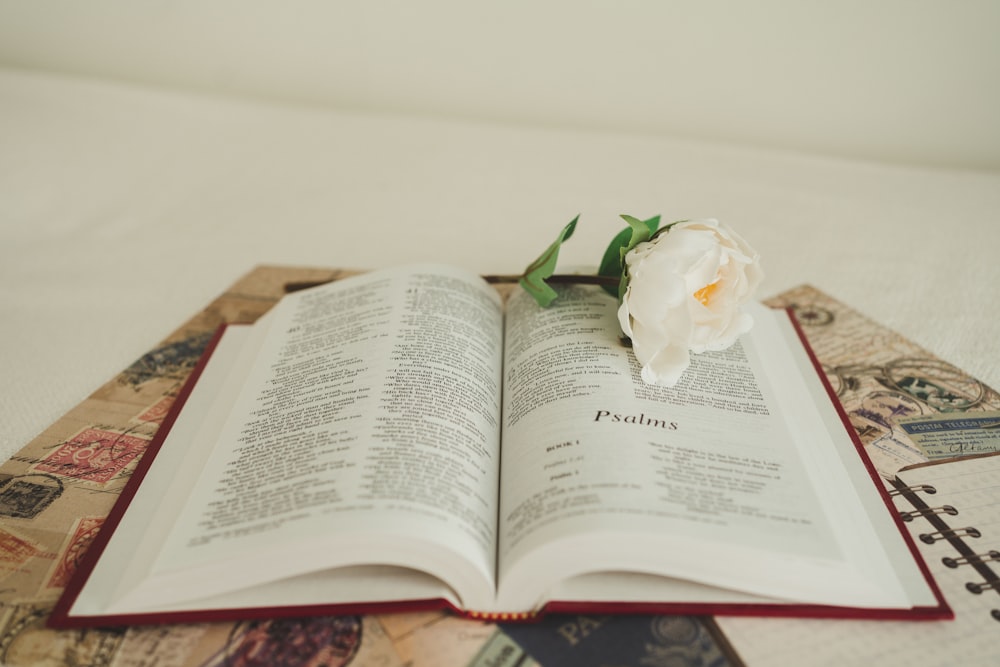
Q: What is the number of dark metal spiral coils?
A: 6